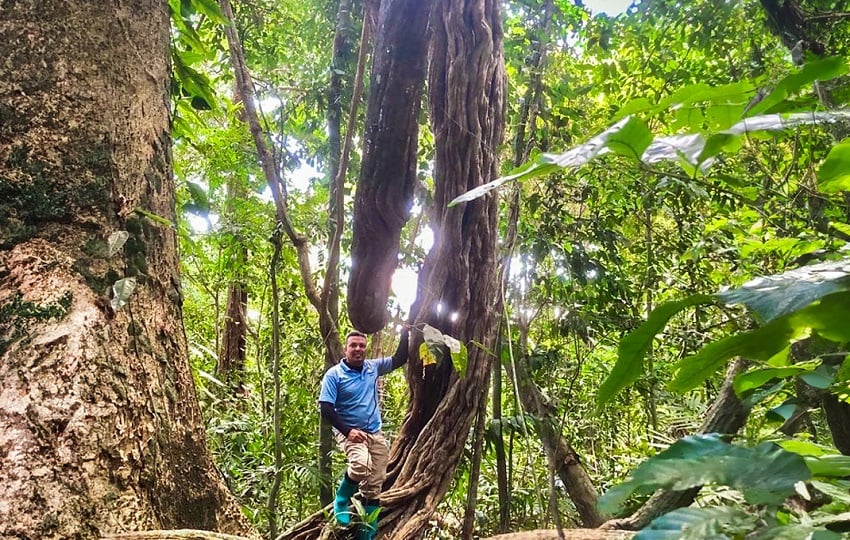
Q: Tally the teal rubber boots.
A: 2